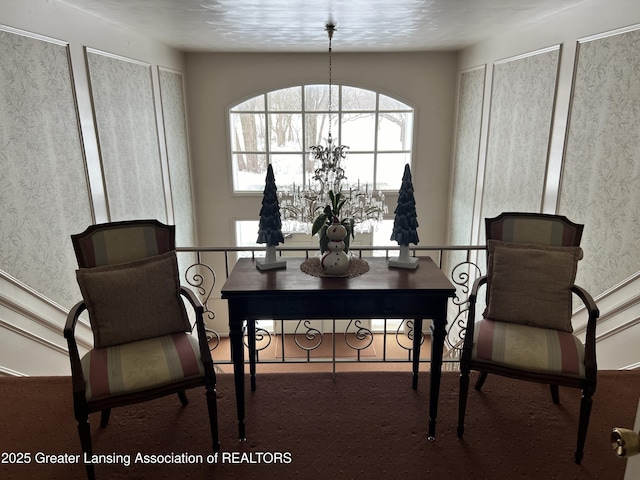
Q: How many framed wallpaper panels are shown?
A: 6